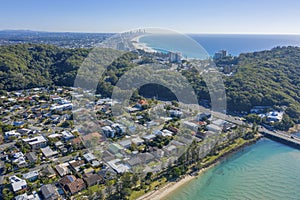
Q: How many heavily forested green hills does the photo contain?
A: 2